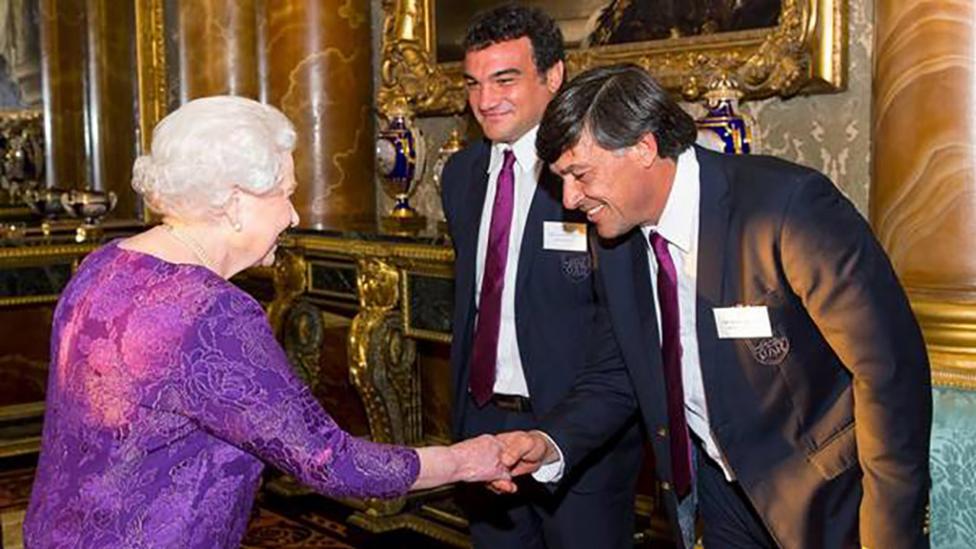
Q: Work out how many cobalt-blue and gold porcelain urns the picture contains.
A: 2